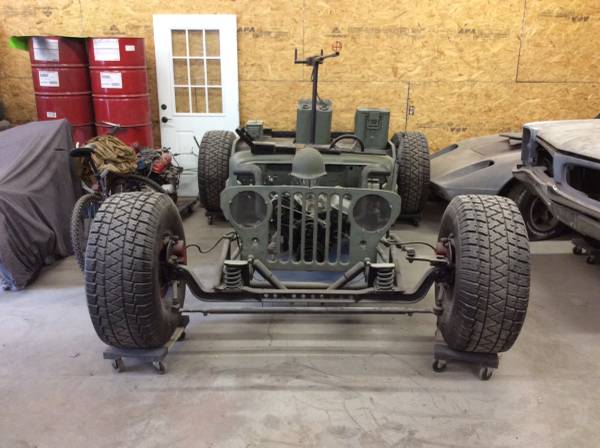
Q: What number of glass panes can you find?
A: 9